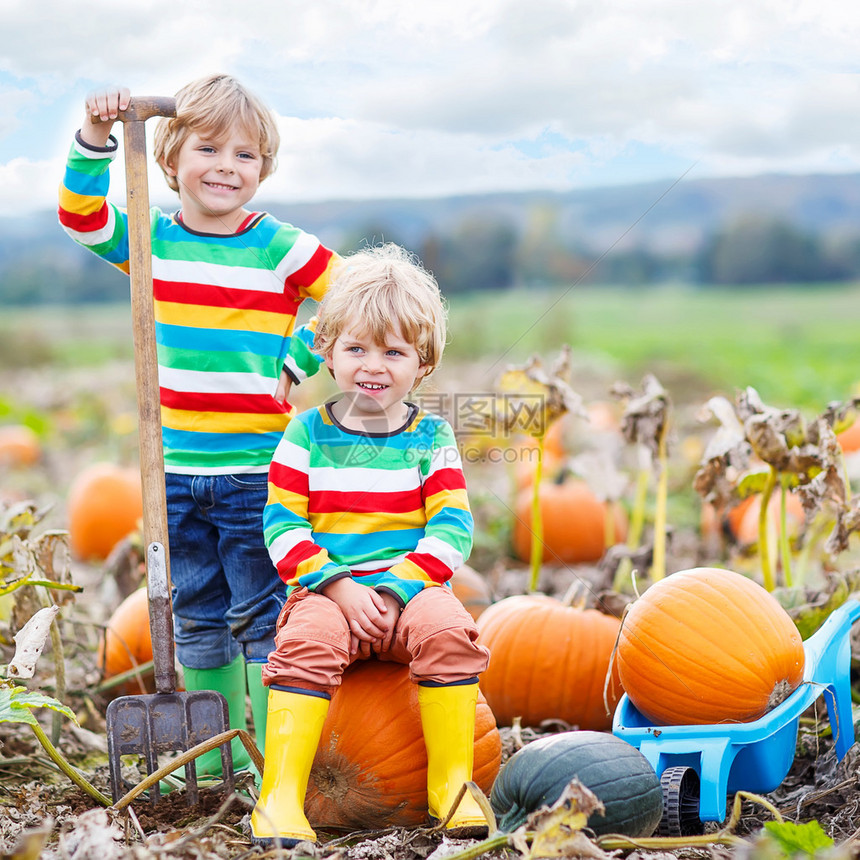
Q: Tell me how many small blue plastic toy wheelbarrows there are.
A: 1